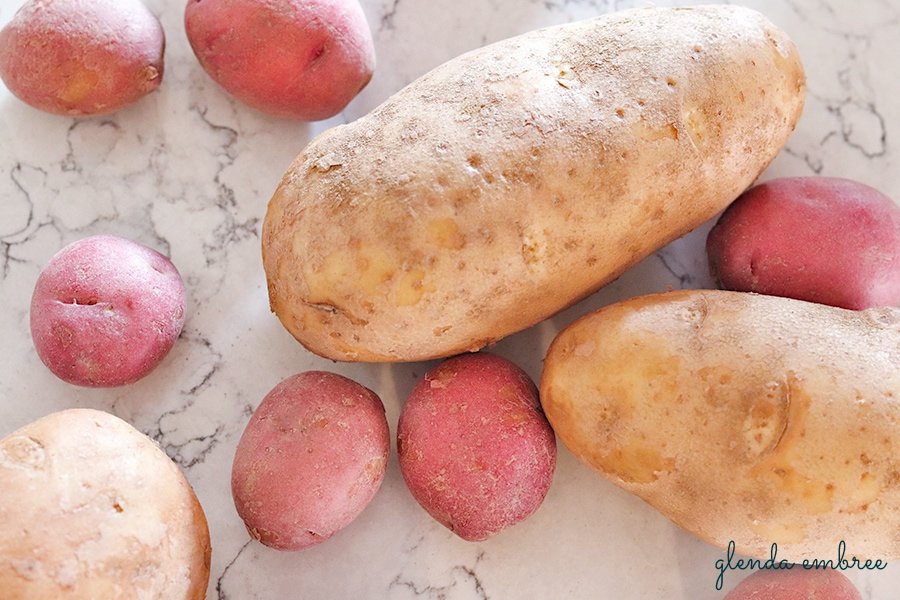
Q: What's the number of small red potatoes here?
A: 7